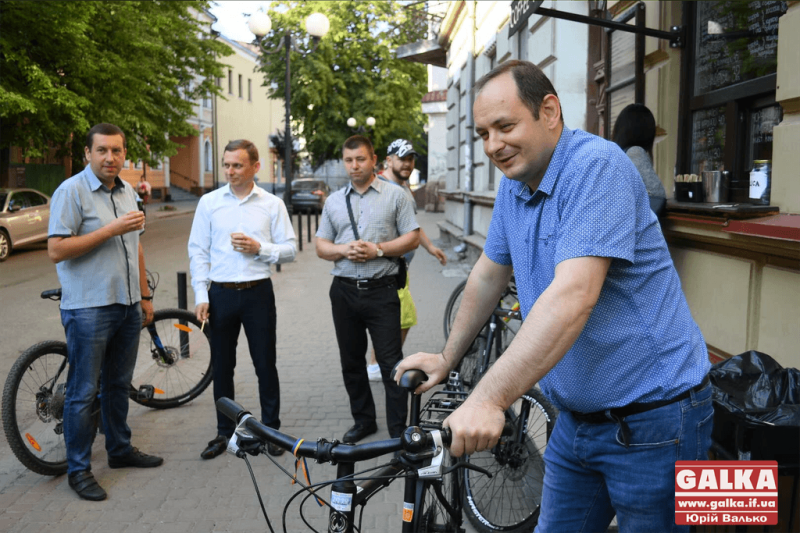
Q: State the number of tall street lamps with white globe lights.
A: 2